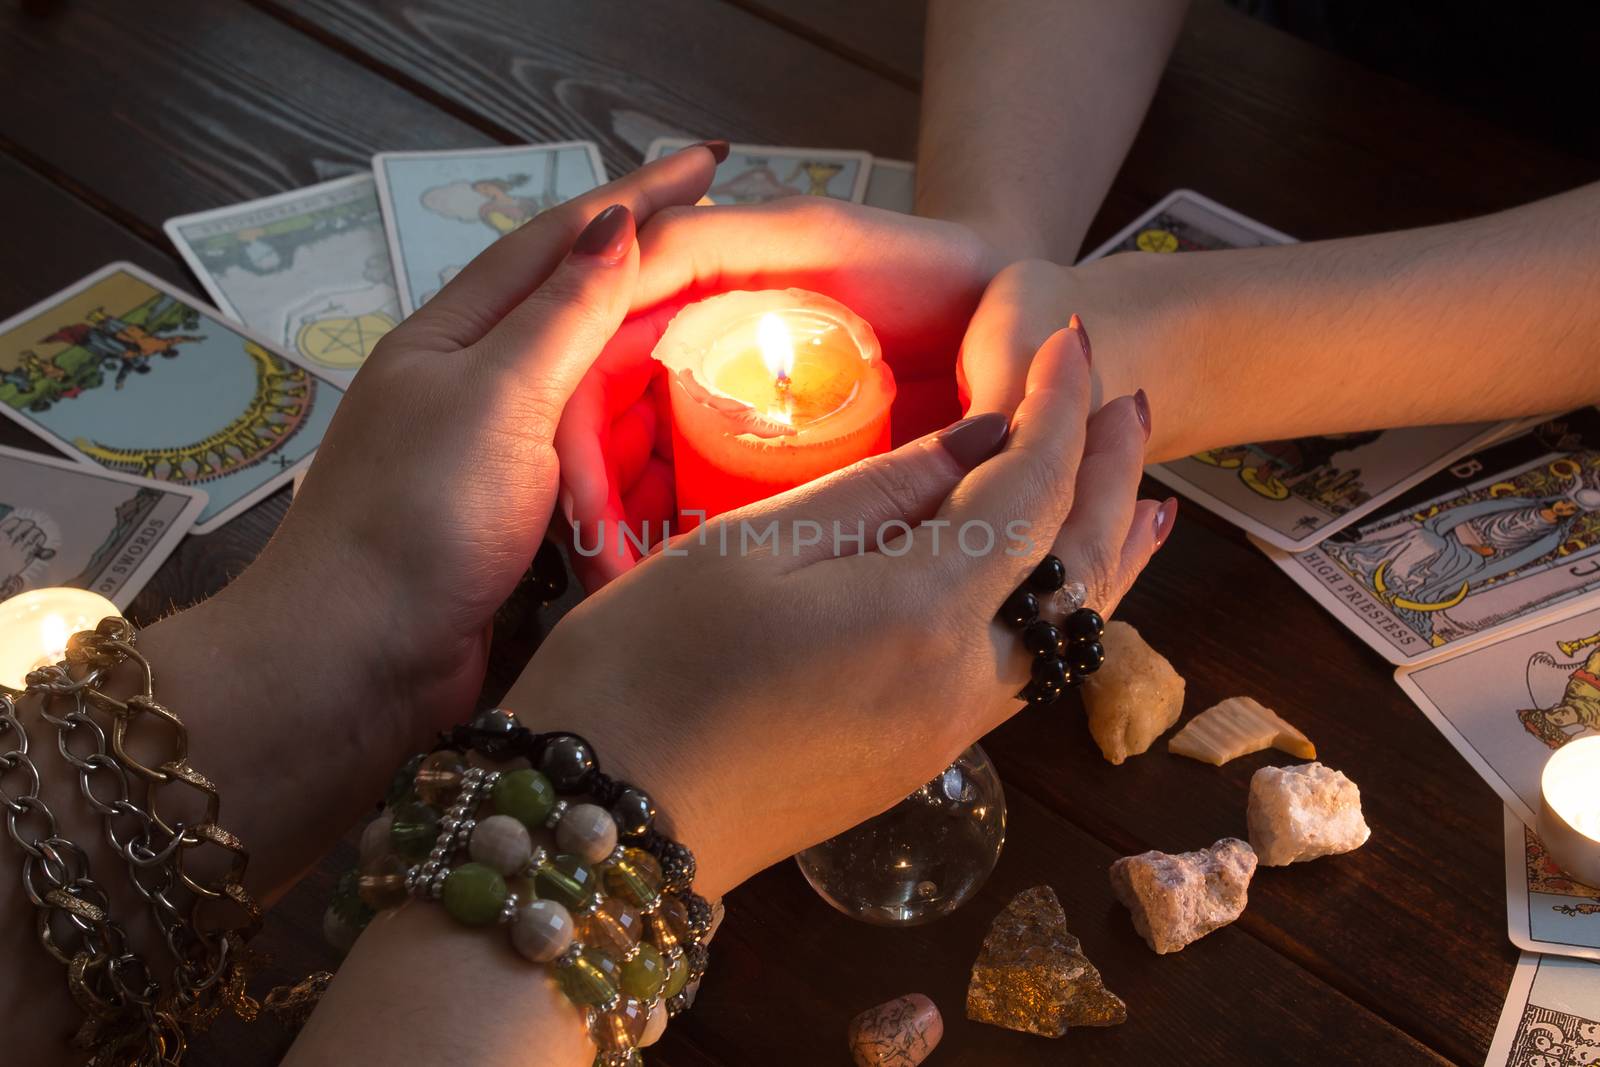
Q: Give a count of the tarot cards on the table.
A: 12